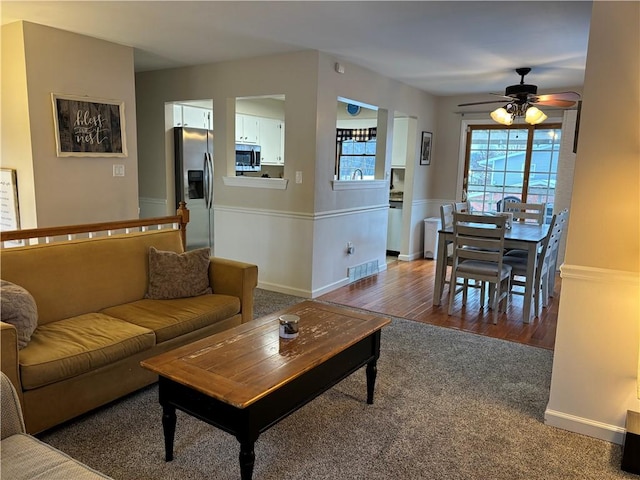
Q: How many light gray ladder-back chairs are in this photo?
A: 6